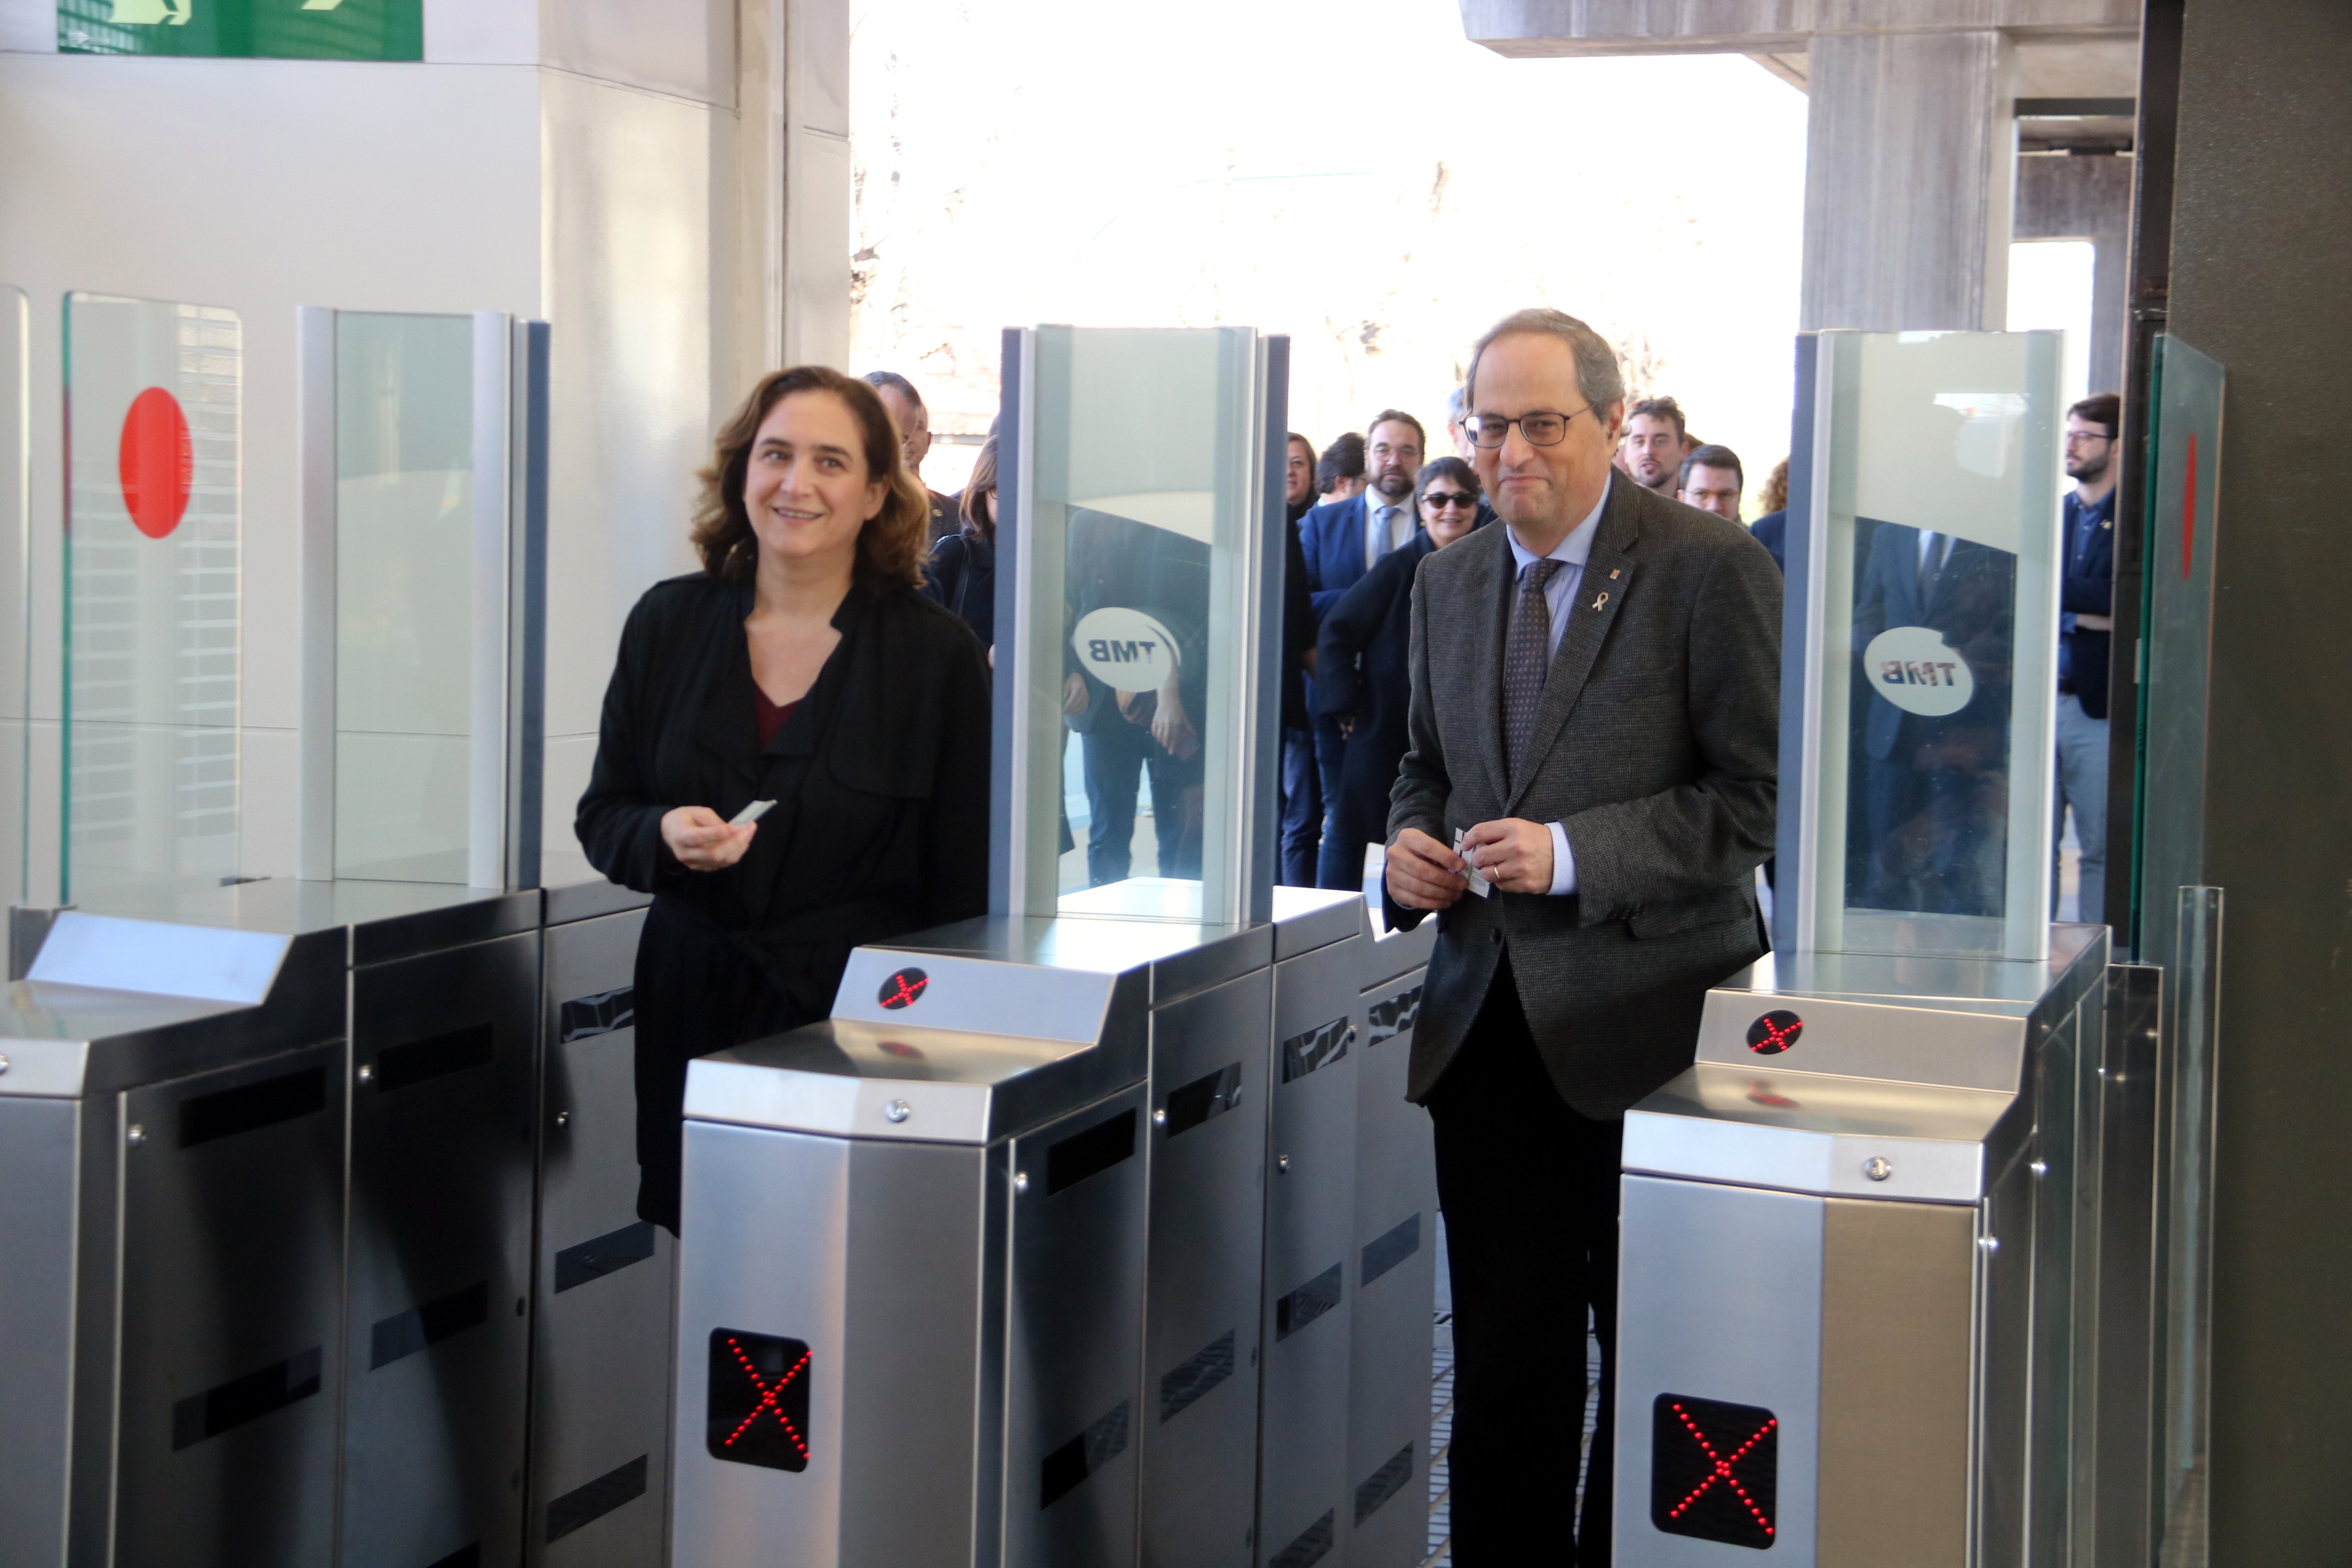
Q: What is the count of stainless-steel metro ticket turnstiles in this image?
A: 3